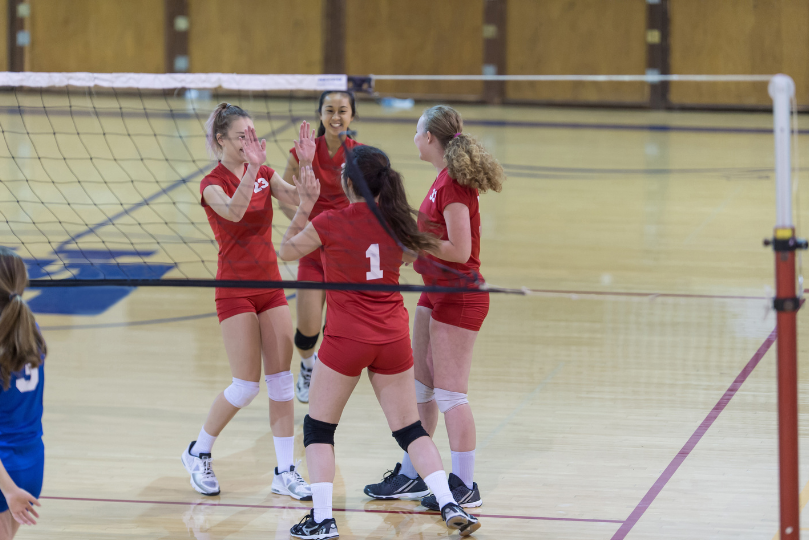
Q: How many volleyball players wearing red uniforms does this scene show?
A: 4